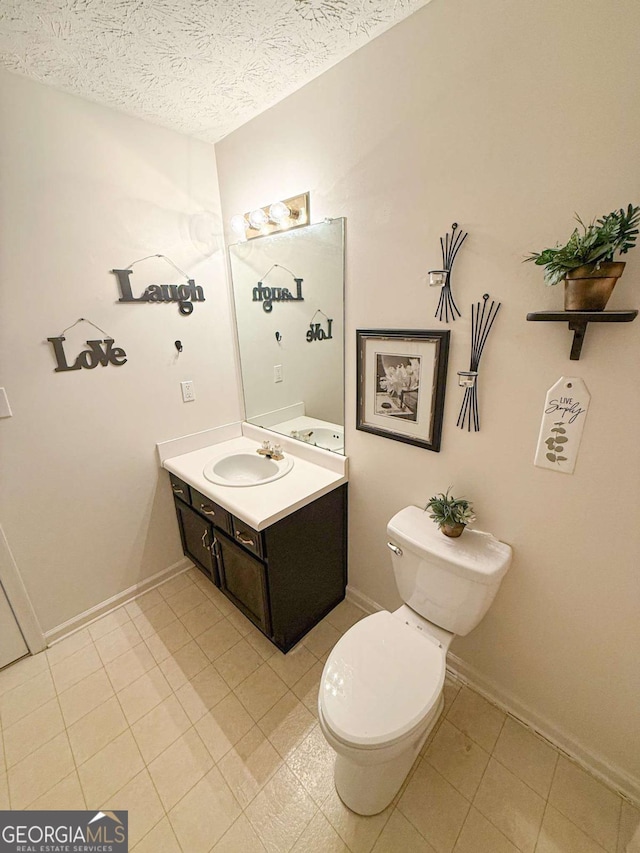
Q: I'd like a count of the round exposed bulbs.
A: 3